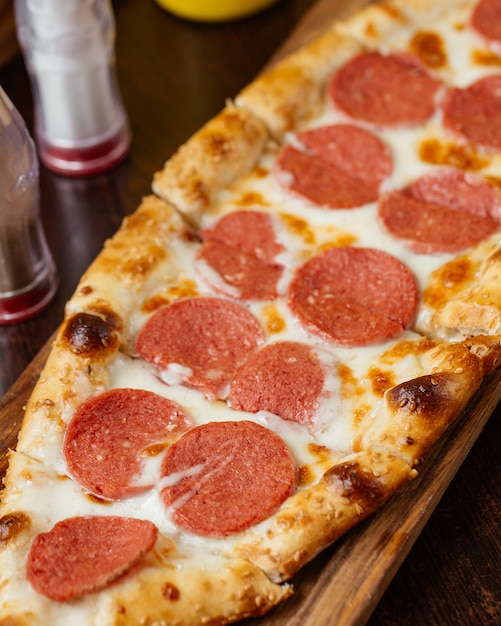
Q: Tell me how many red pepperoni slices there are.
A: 12